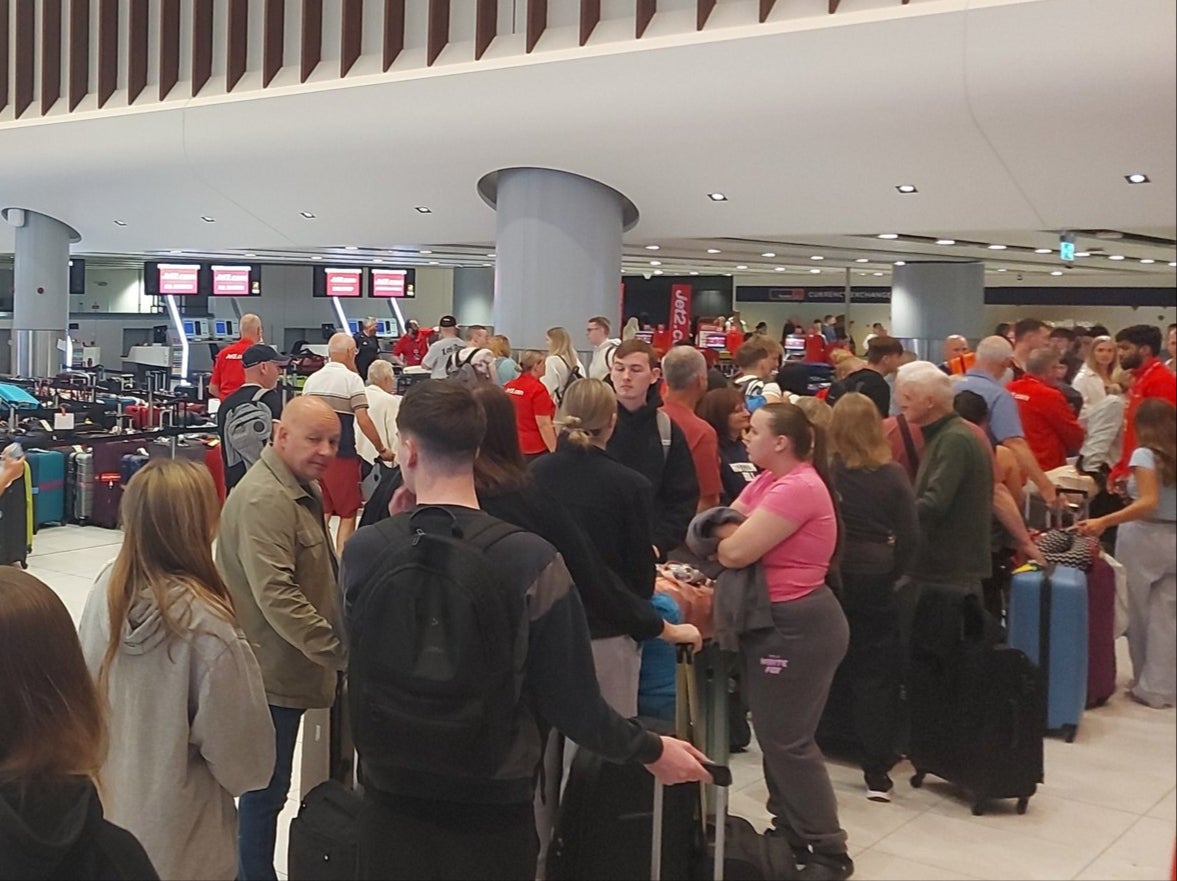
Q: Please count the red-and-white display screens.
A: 4